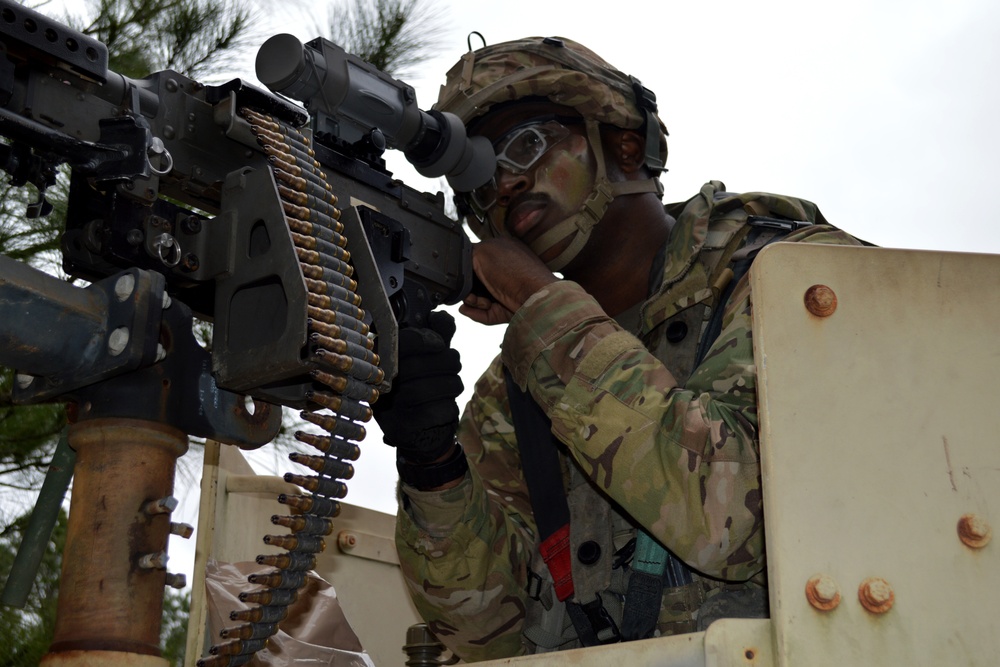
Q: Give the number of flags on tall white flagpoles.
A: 0